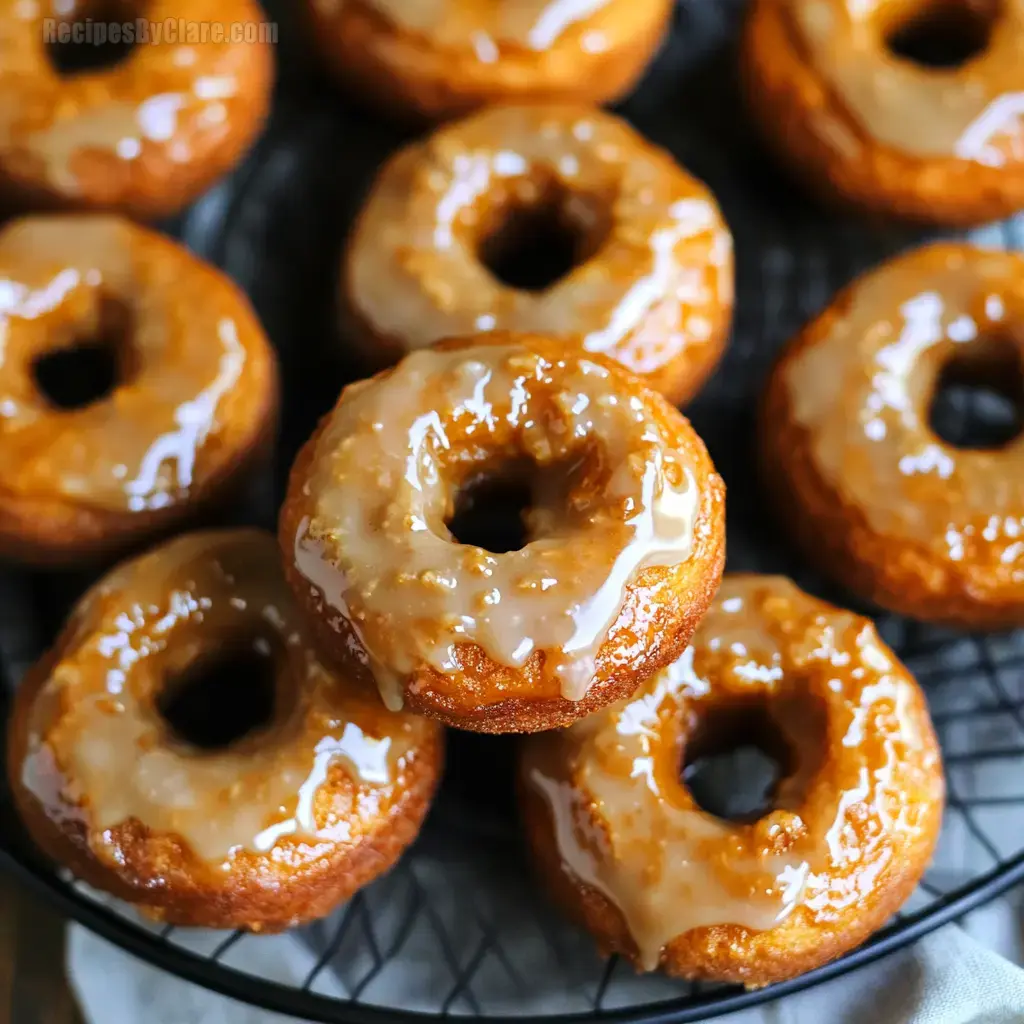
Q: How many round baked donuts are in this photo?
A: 9